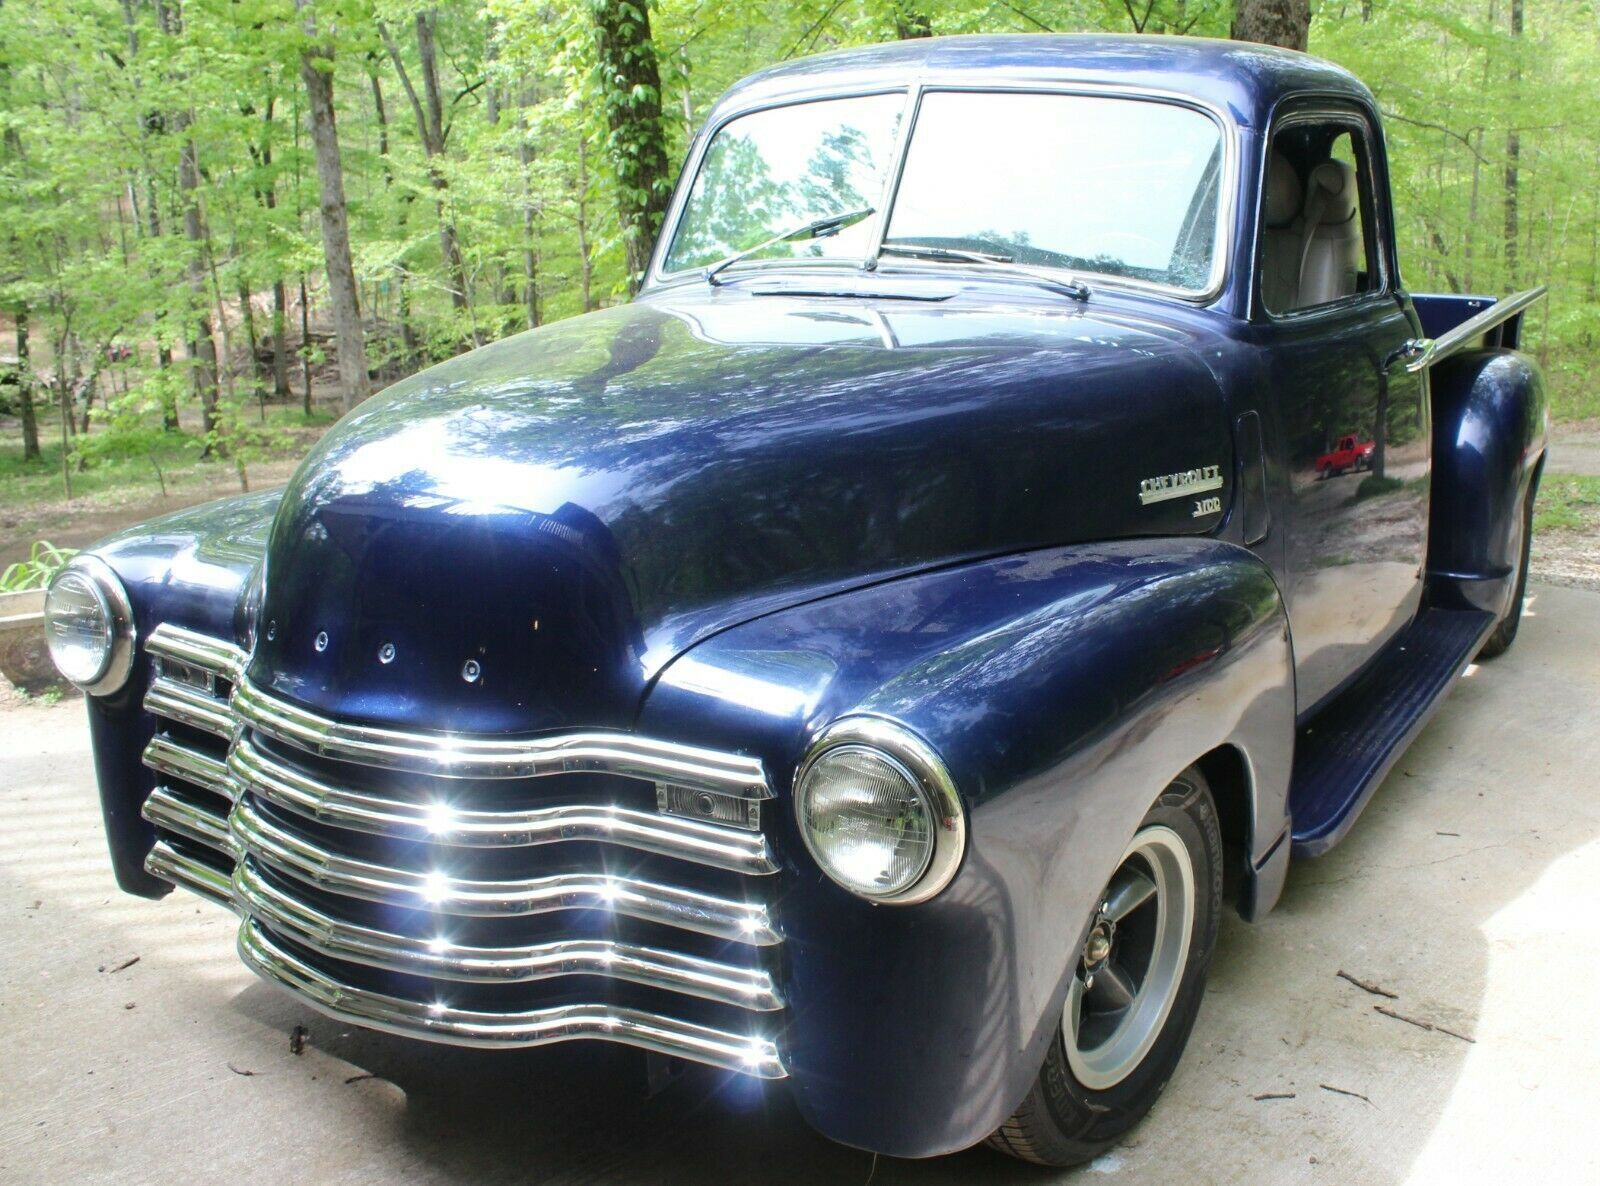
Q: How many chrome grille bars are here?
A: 5